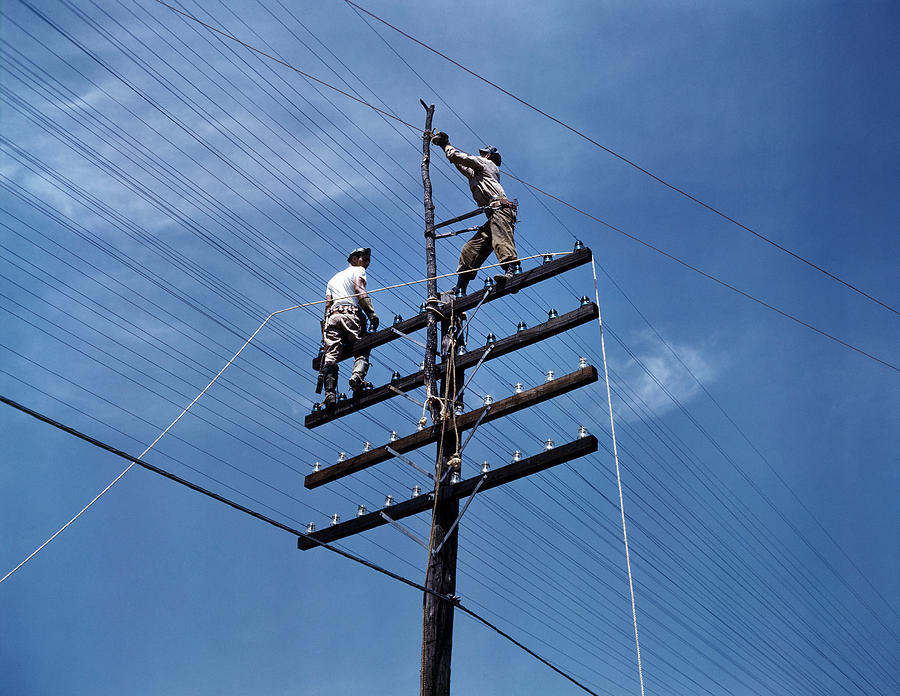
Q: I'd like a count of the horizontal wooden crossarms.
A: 4